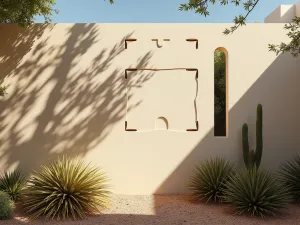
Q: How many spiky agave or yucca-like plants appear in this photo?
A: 5